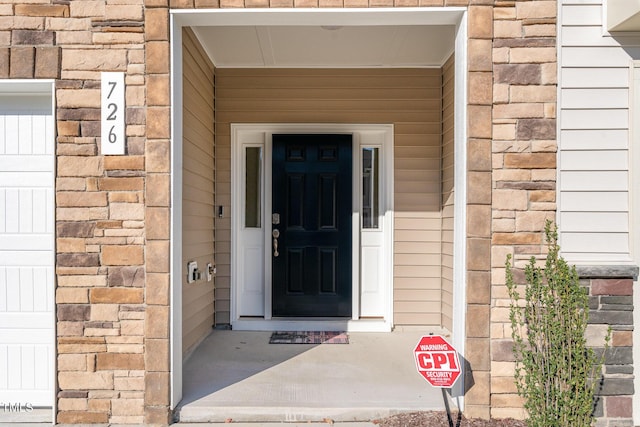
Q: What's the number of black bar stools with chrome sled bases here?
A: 0